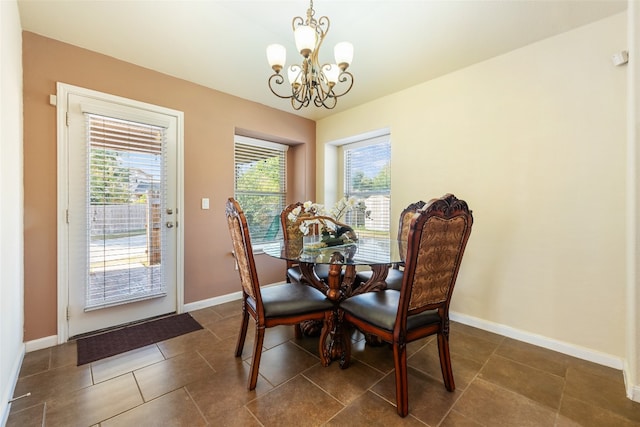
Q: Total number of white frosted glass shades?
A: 5